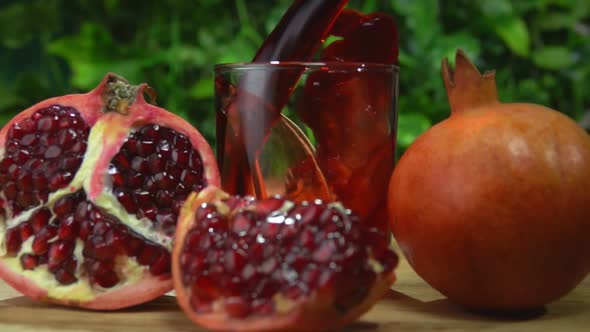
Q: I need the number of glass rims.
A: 1